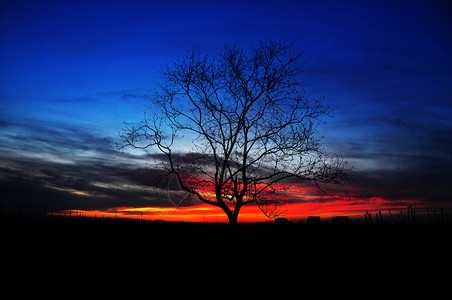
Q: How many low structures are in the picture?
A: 3